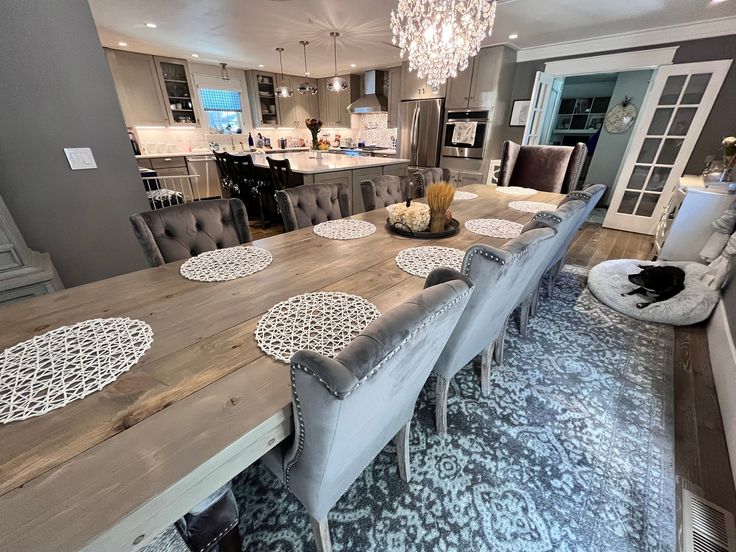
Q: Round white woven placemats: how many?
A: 9